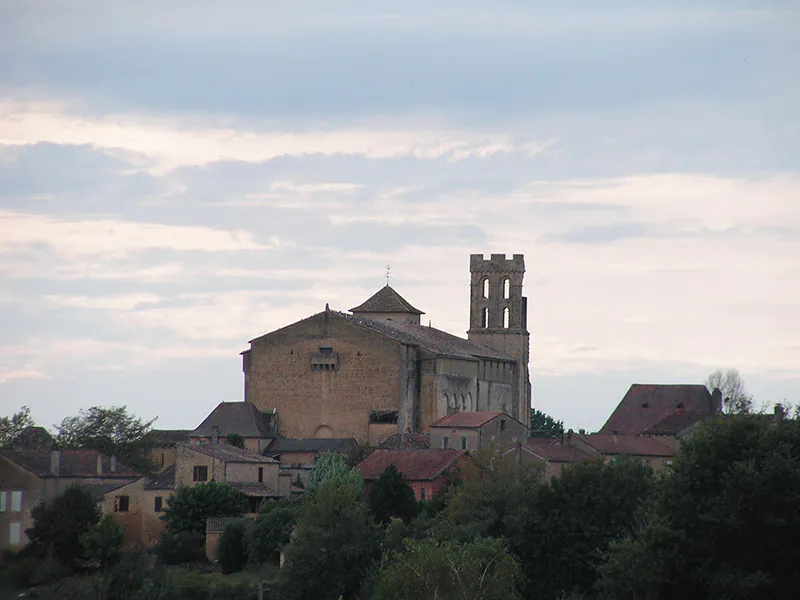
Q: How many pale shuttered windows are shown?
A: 3